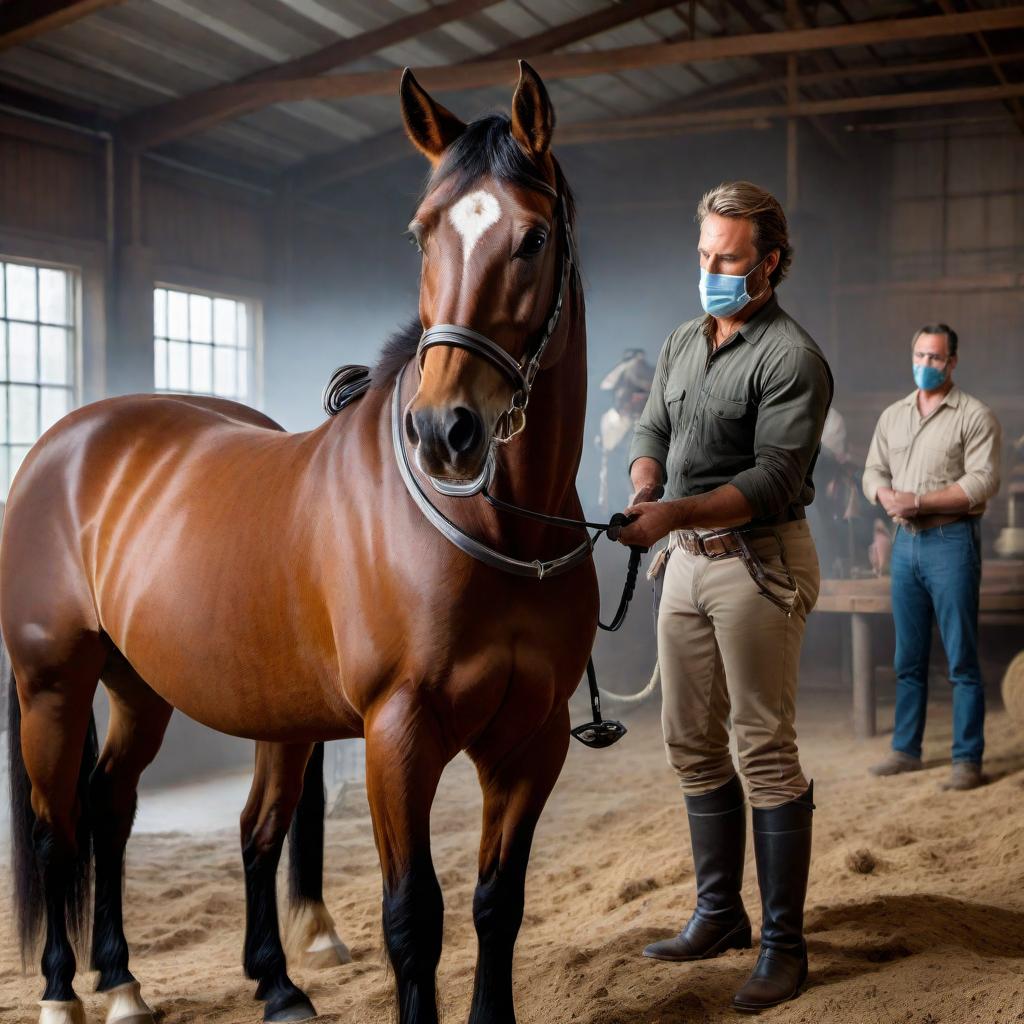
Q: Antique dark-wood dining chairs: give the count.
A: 0